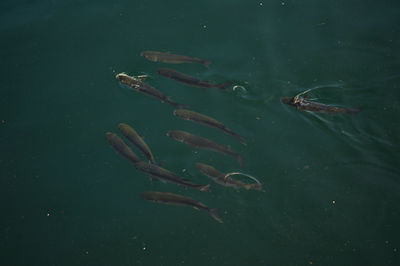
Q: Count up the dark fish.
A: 11